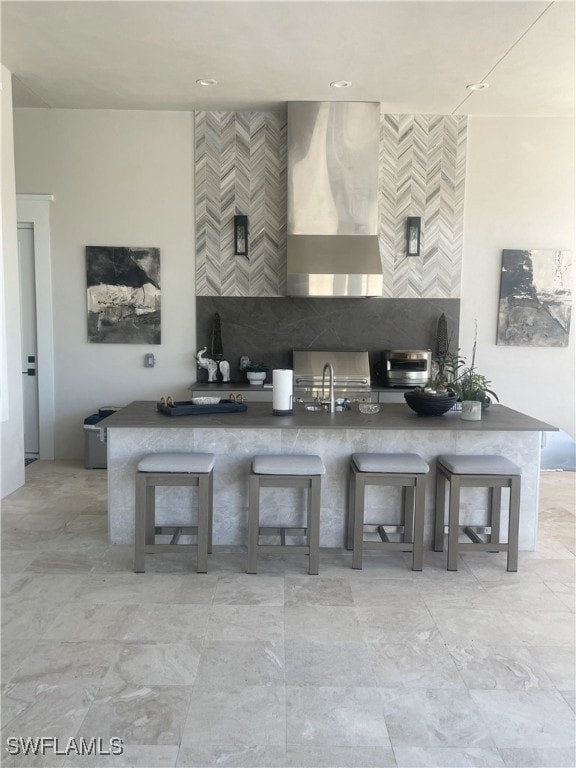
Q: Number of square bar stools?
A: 4